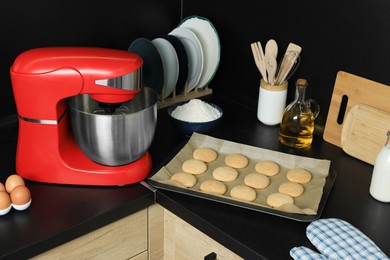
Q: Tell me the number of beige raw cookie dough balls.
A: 12